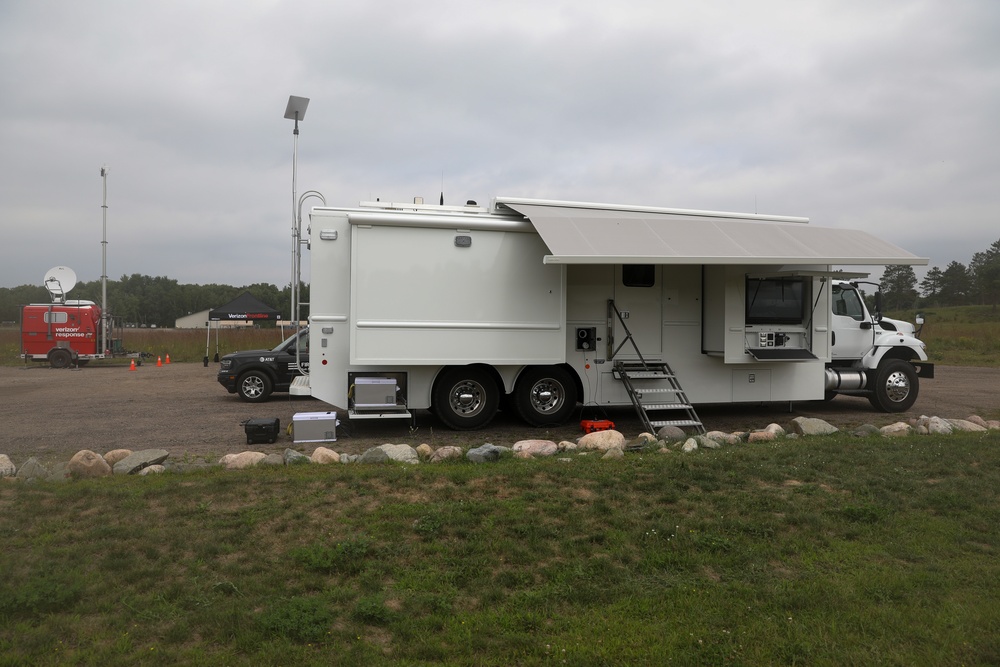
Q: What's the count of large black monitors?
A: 1